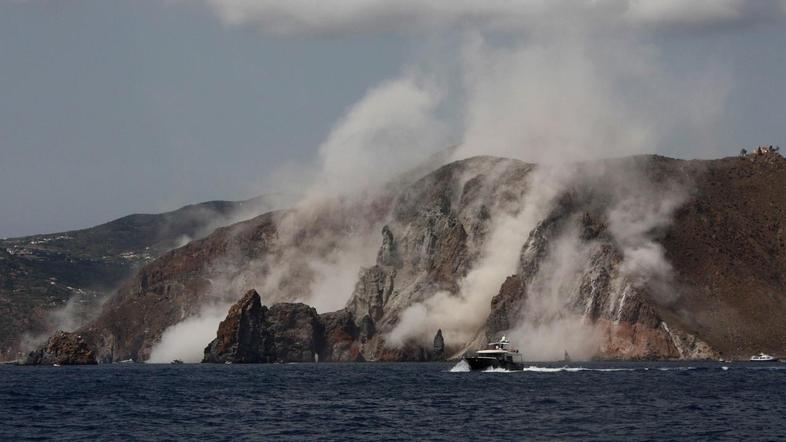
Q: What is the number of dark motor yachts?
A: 1